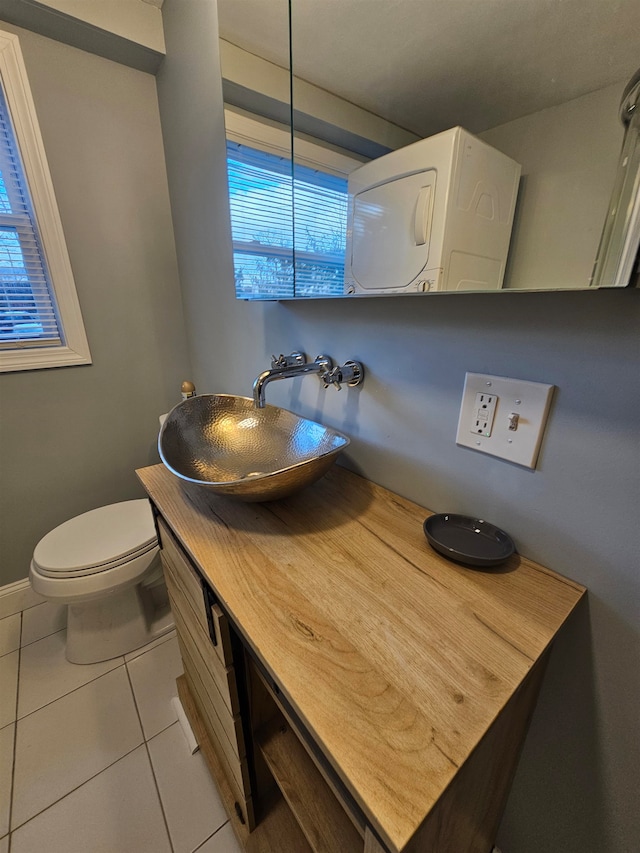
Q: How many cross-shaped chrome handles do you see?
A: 2